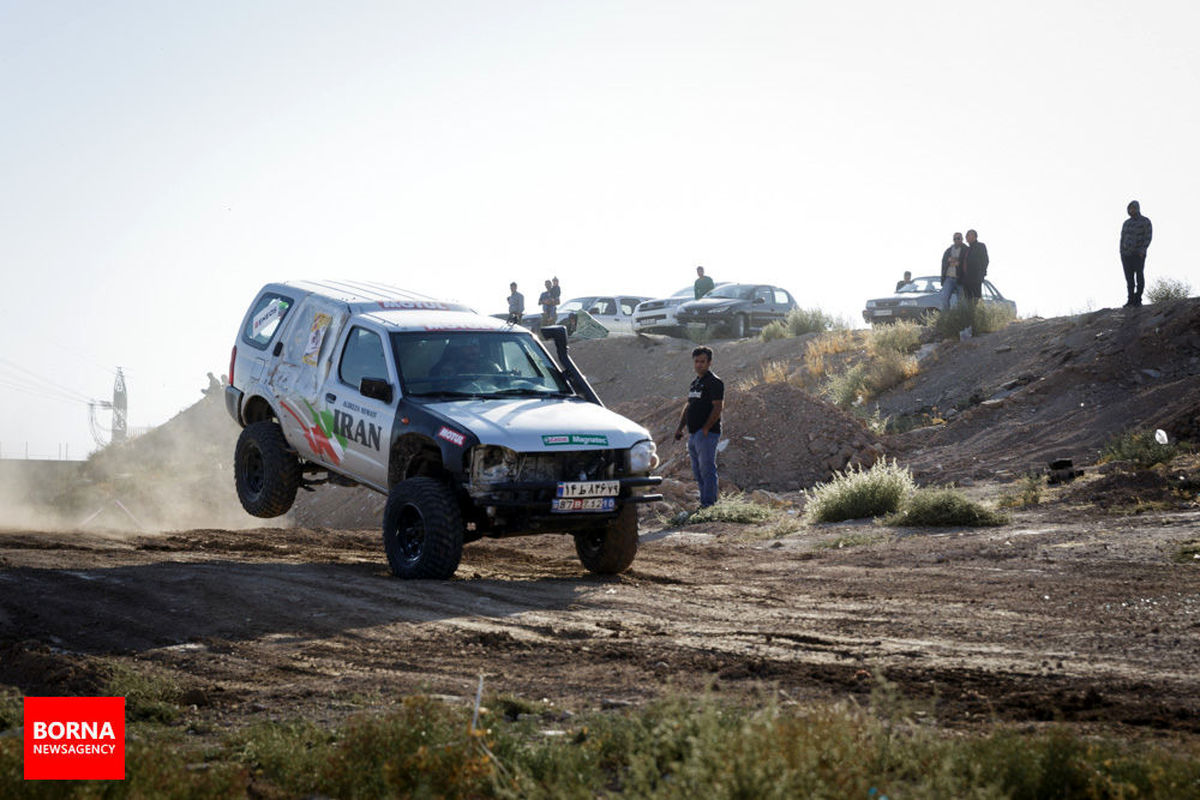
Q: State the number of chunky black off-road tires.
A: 3